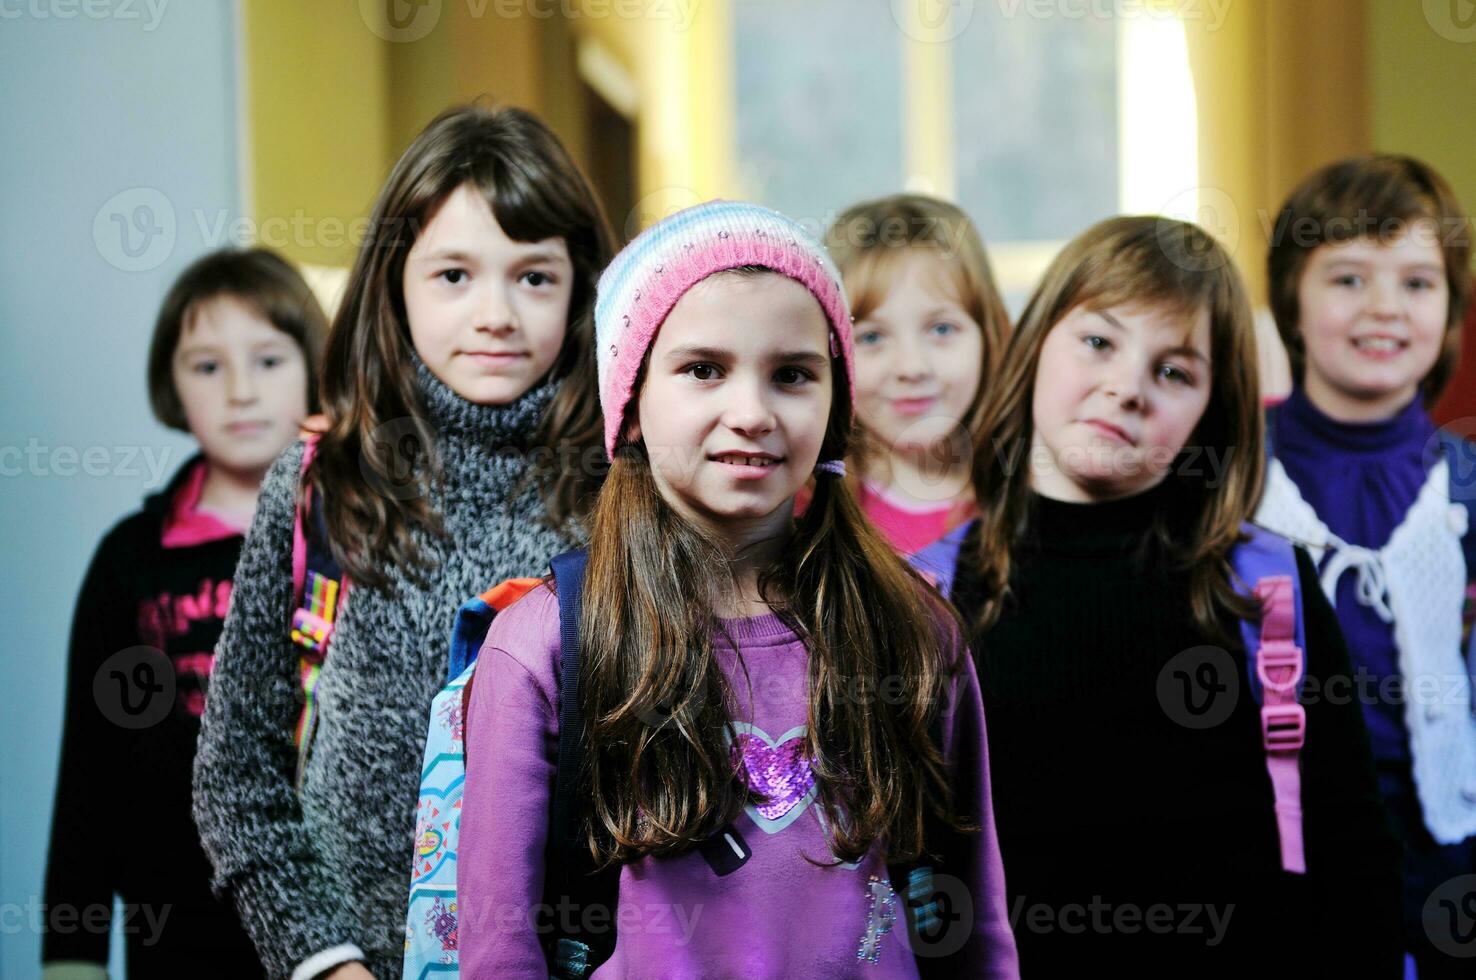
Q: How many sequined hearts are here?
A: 1